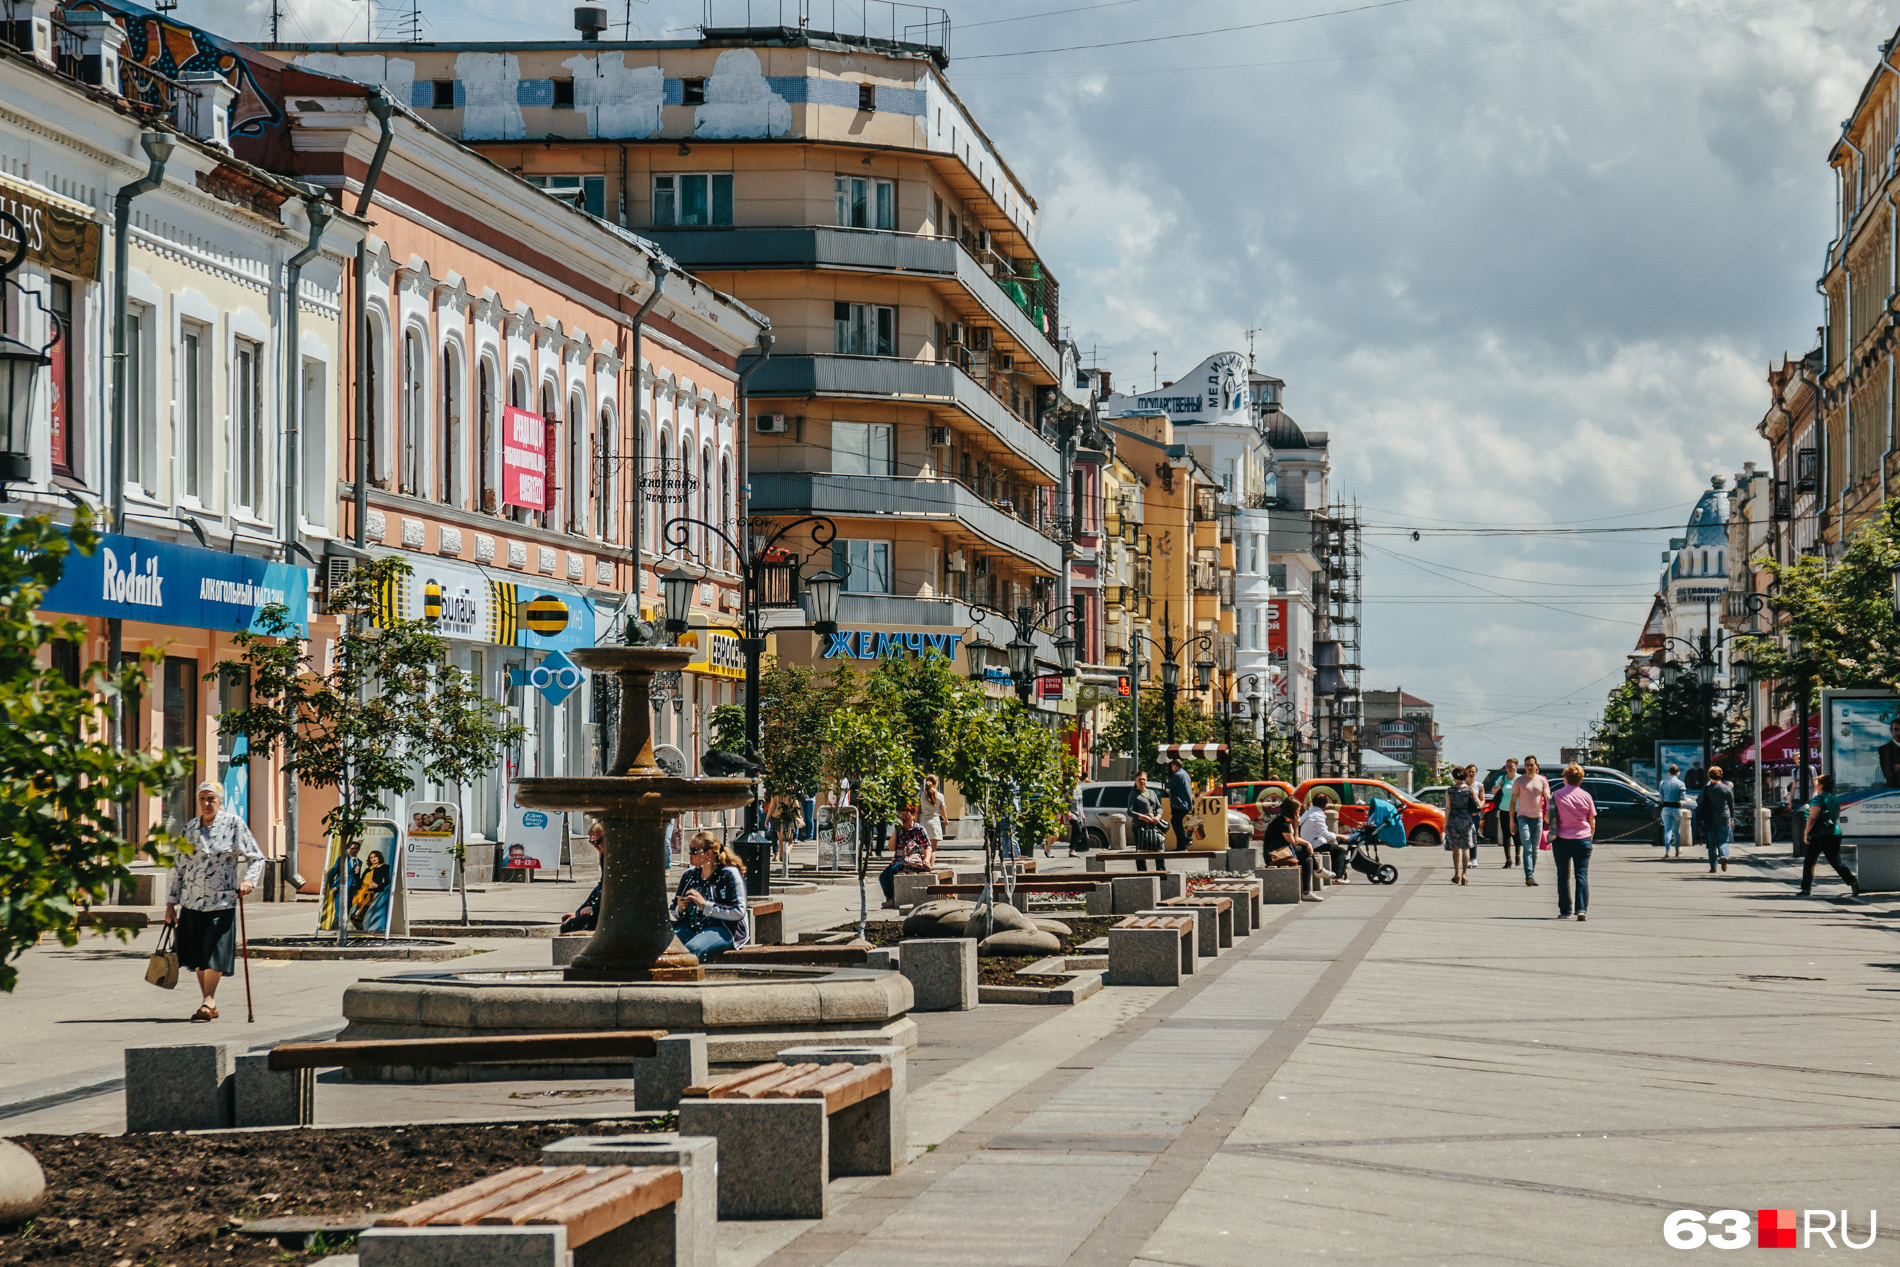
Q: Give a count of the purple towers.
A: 0